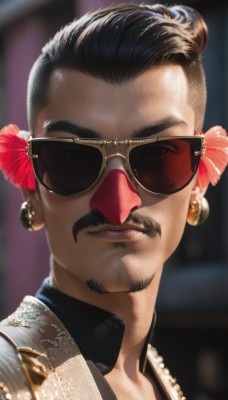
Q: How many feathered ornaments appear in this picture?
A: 2